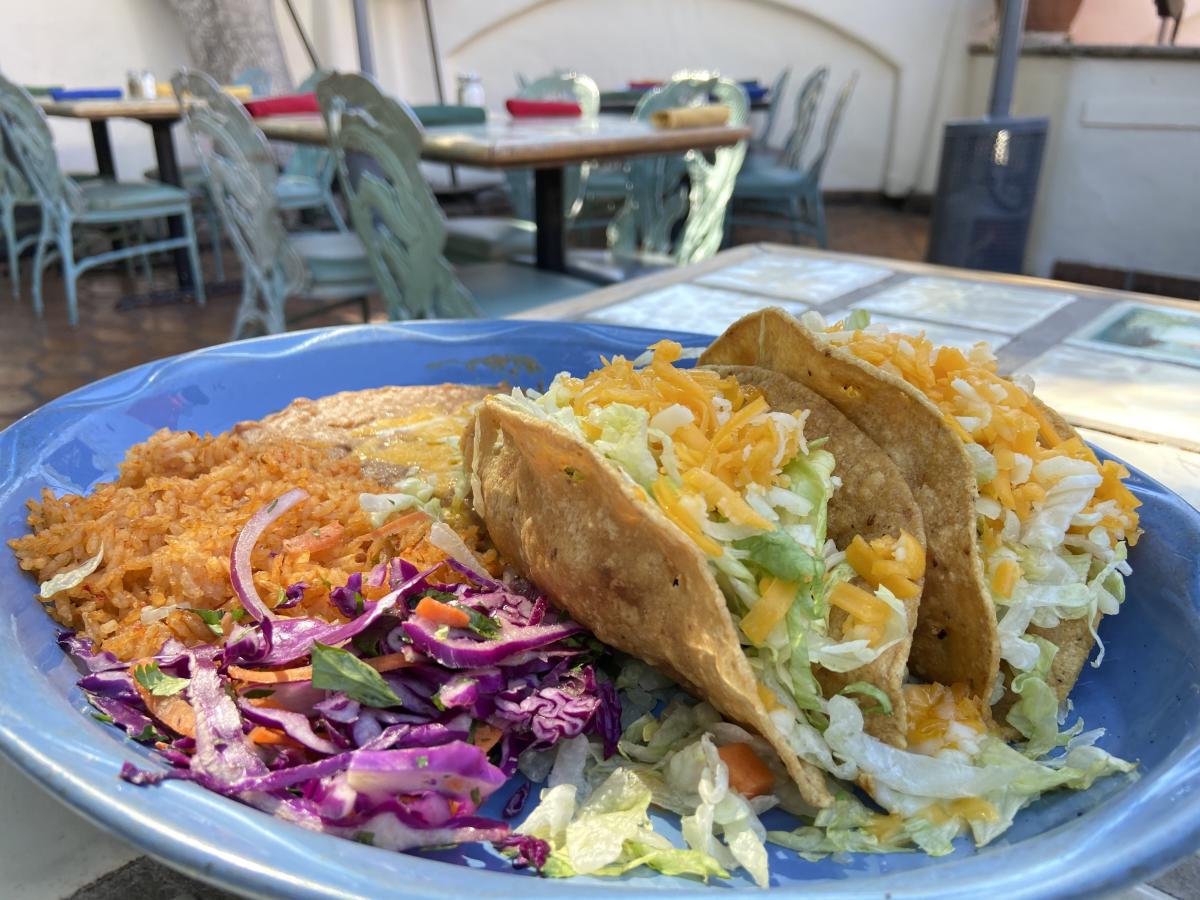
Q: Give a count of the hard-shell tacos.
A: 2